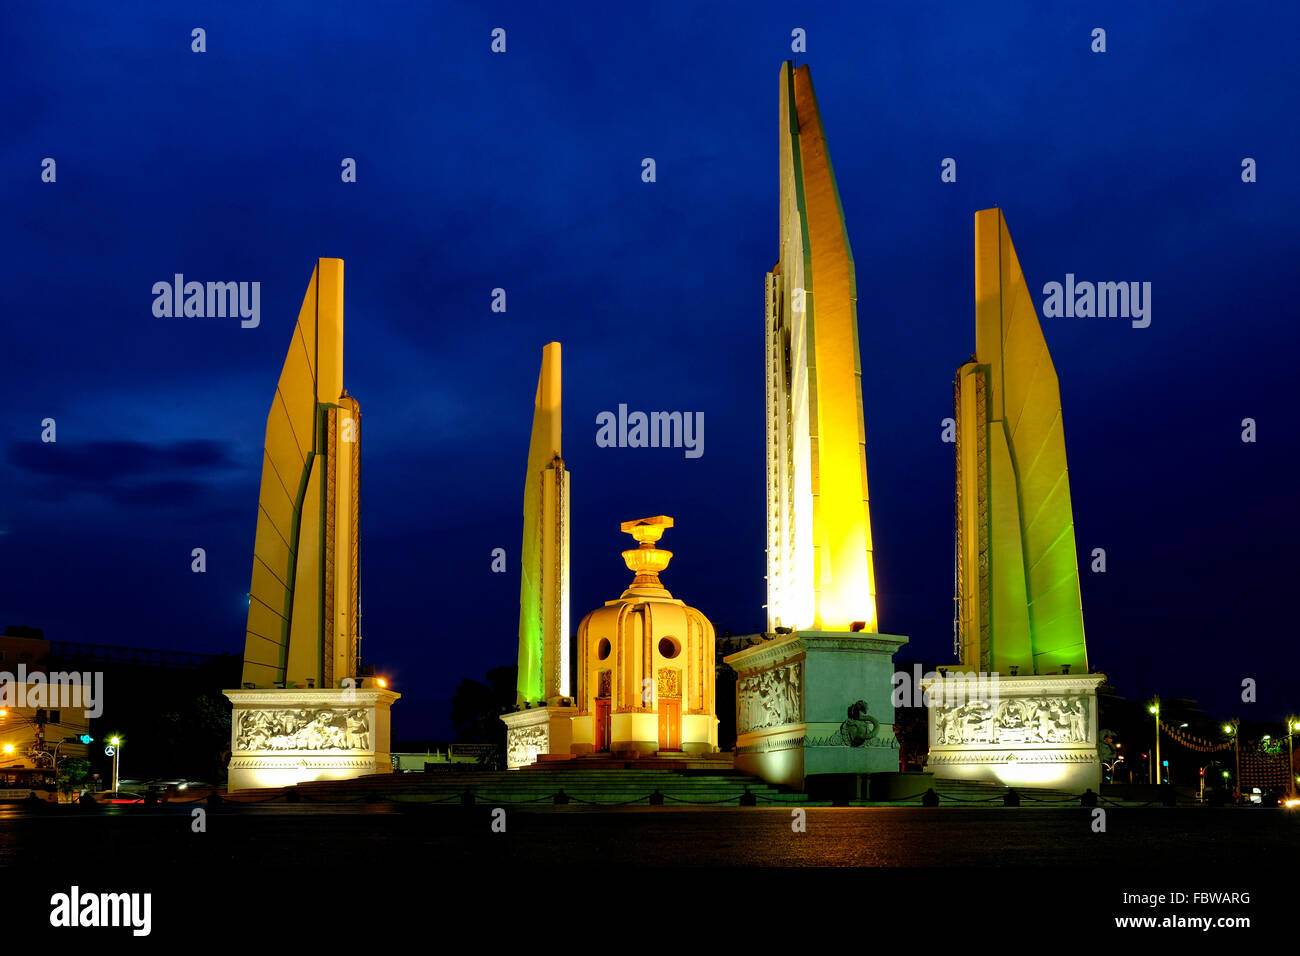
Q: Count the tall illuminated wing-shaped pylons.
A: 4